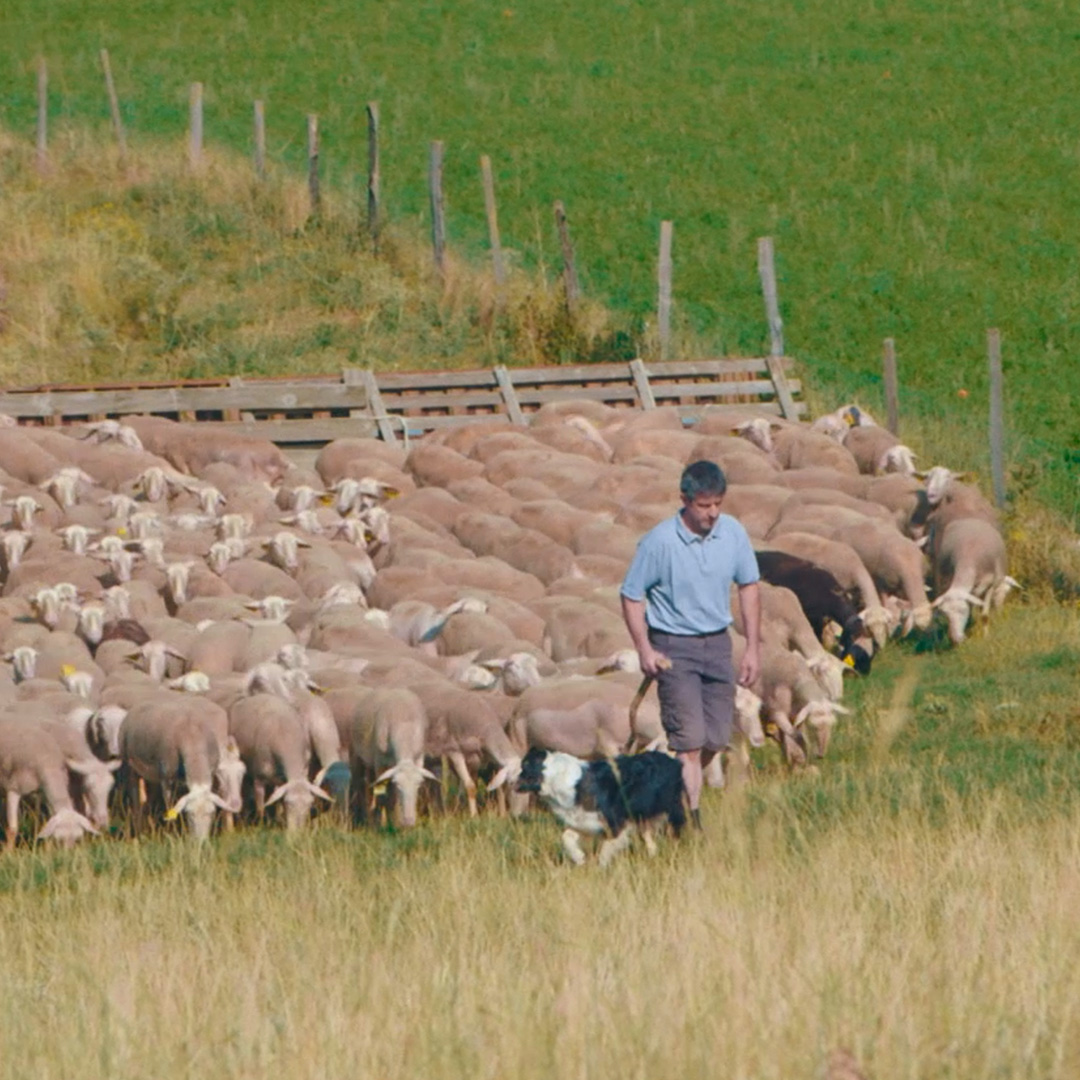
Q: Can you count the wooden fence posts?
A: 13